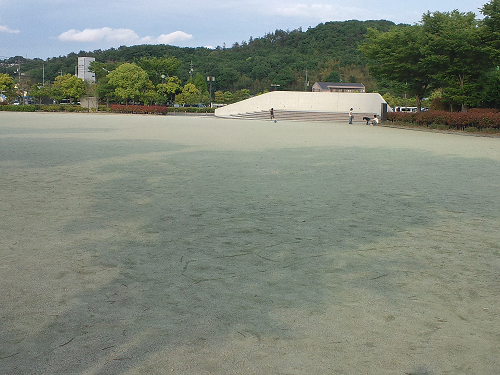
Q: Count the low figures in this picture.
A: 2